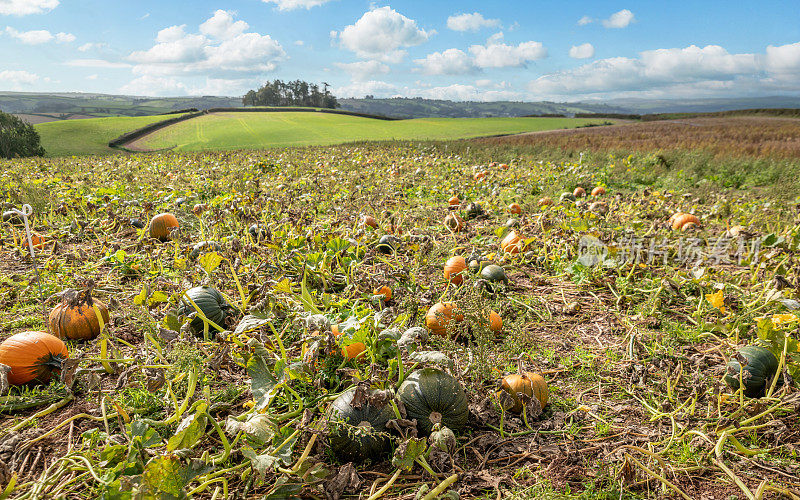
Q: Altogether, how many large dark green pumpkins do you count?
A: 4